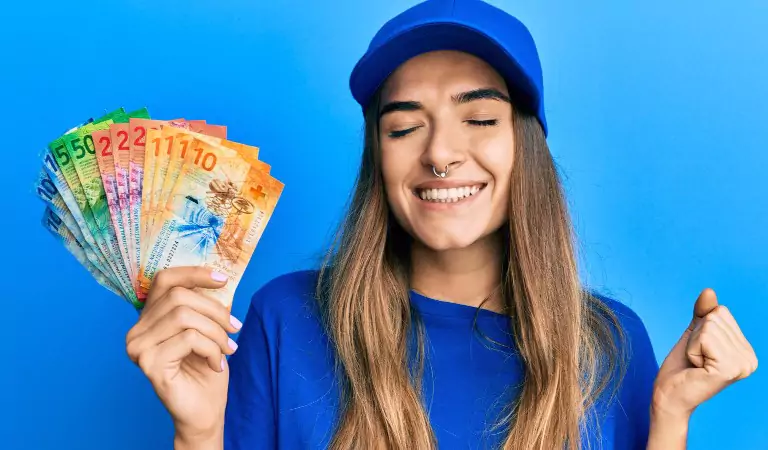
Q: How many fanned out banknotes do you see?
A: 12